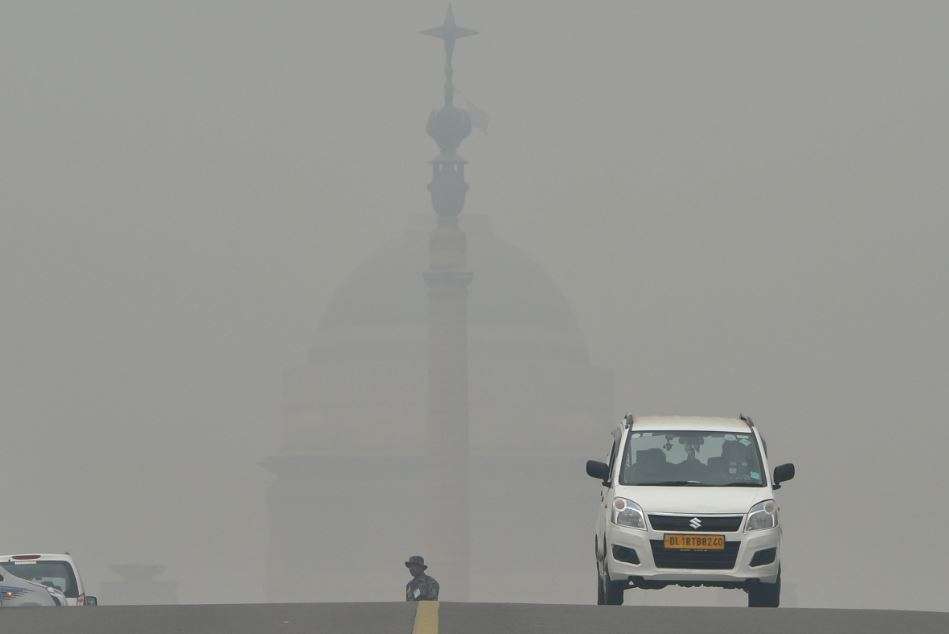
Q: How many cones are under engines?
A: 0